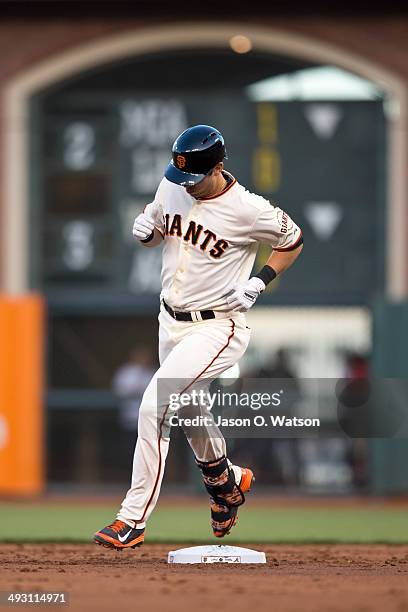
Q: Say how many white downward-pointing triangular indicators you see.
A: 2